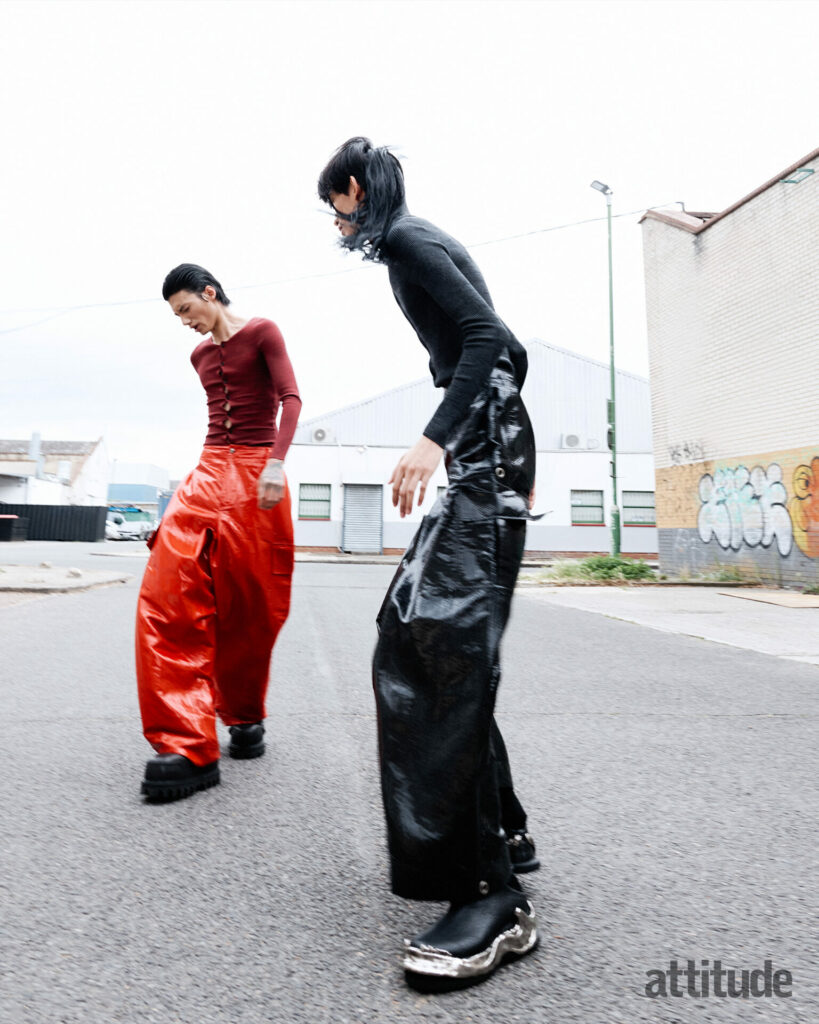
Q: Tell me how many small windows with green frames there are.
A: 3